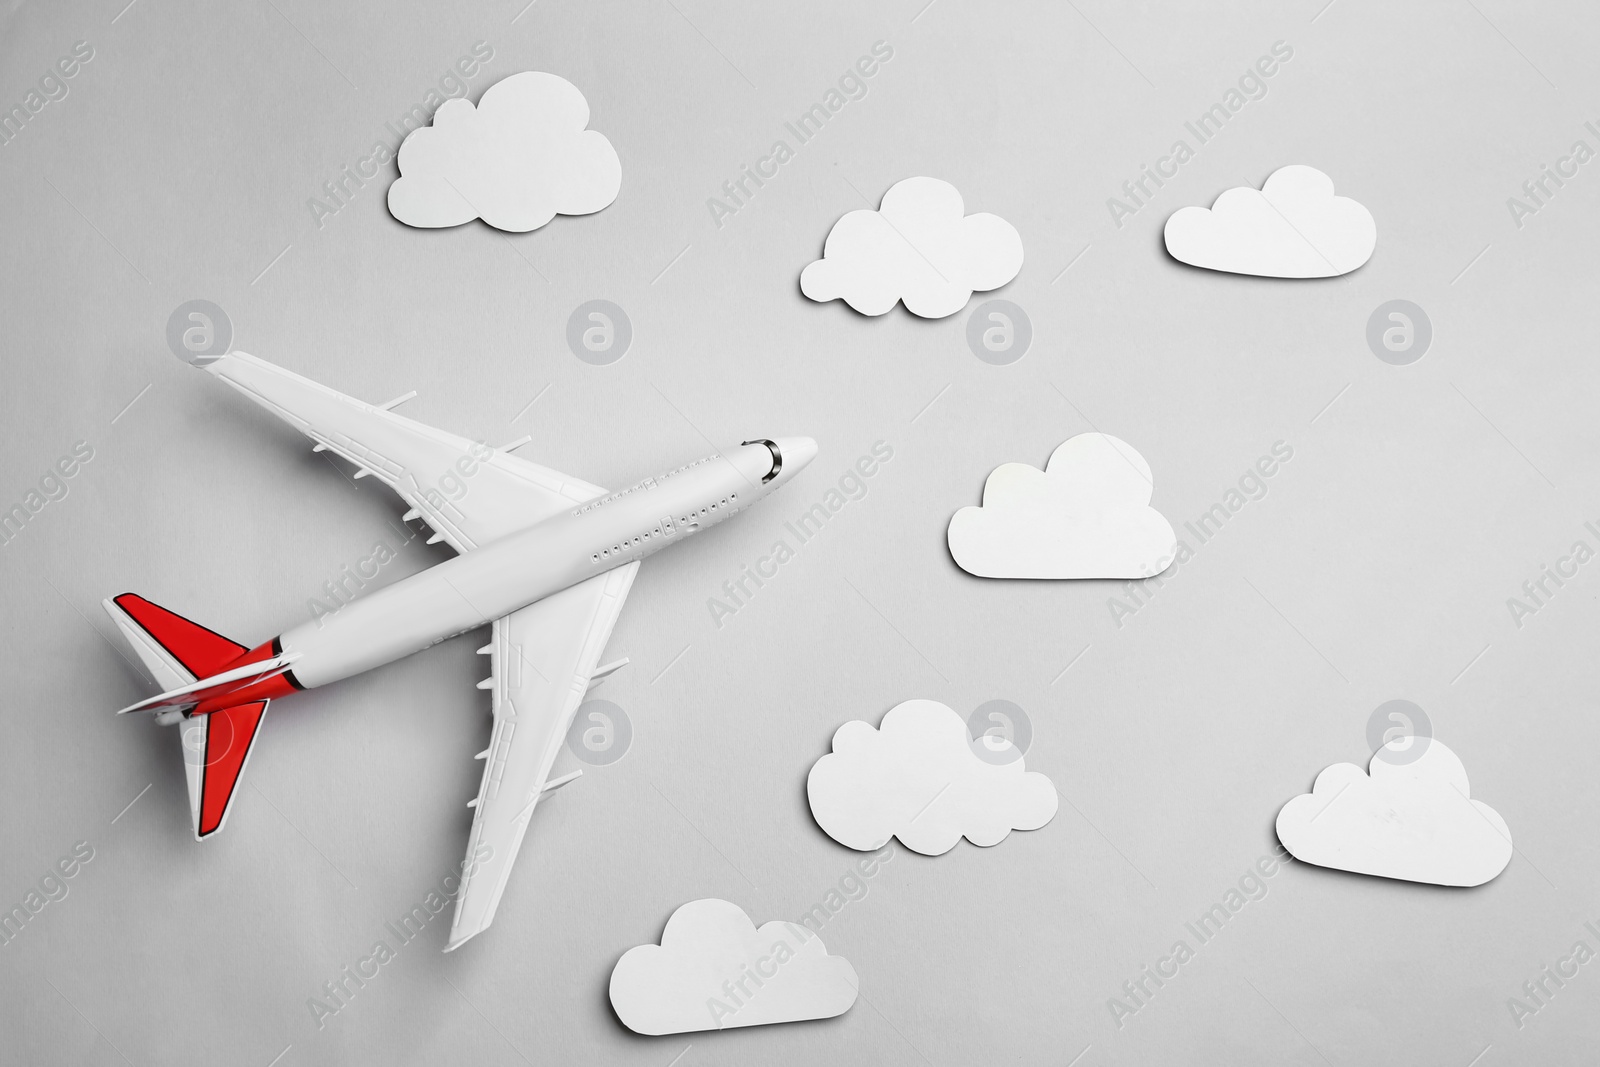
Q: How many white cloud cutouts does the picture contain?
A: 7